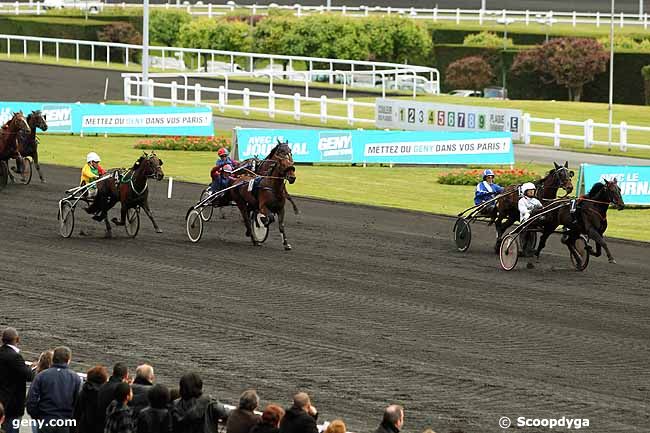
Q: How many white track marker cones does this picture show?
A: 1